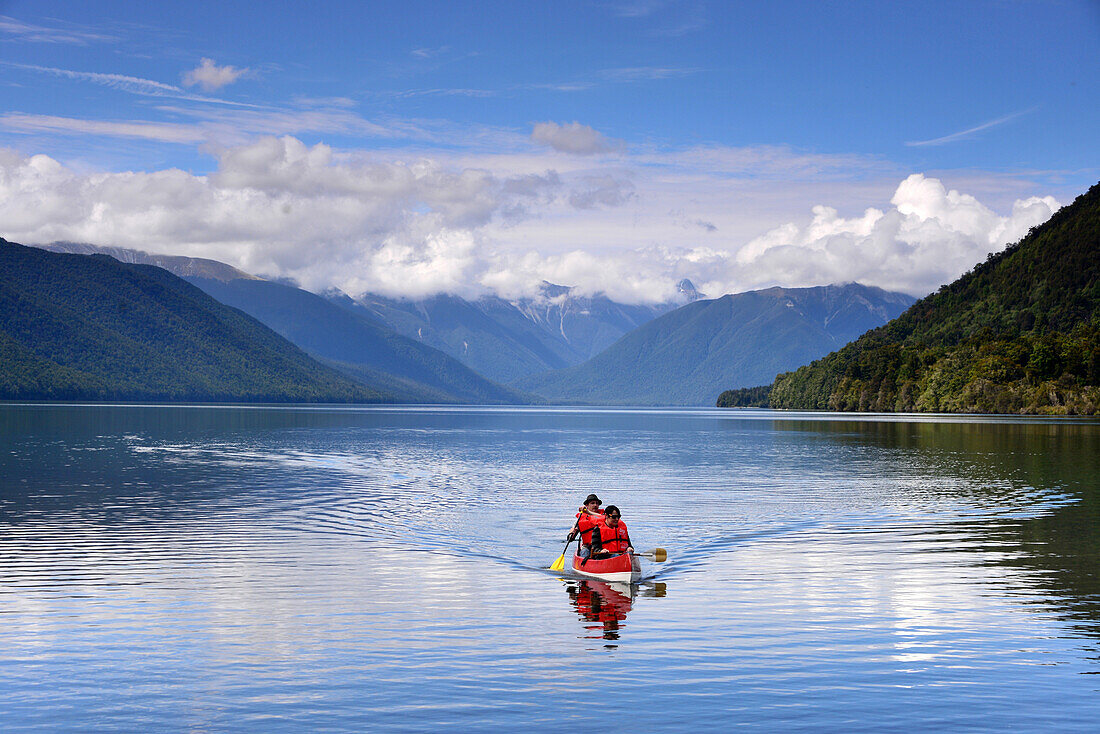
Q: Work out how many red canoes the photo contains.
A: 1